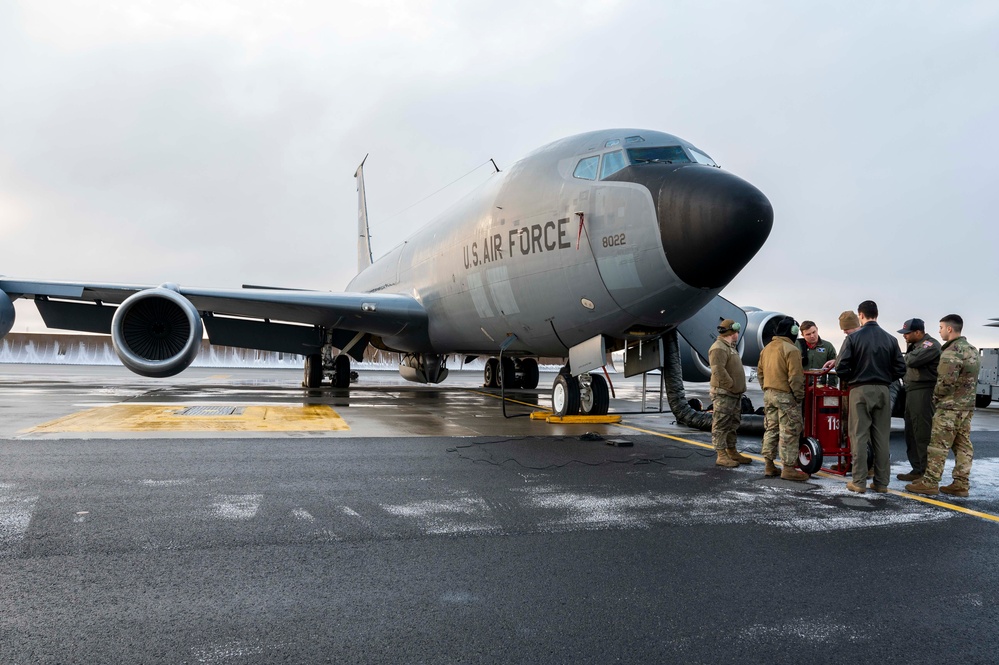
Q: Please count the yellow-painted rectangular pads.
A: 1